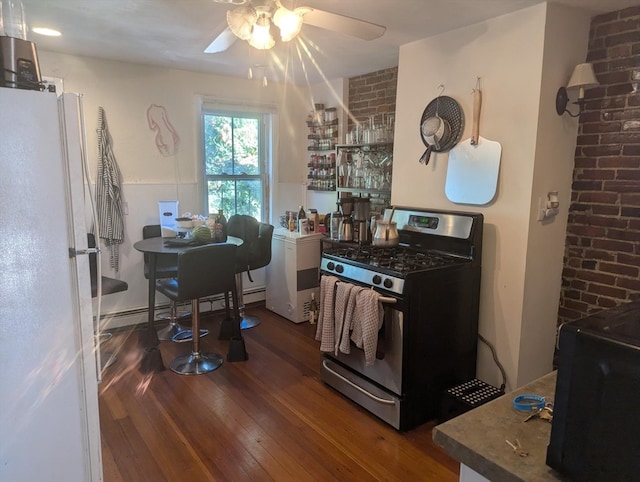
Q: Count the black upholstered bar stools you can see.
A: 4